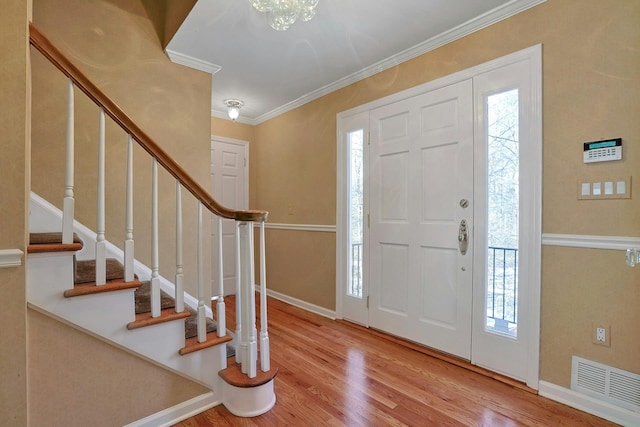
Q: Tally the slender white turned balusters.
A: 11